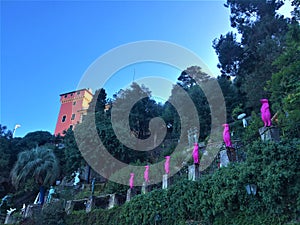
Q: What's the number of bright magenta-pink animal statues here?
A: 6